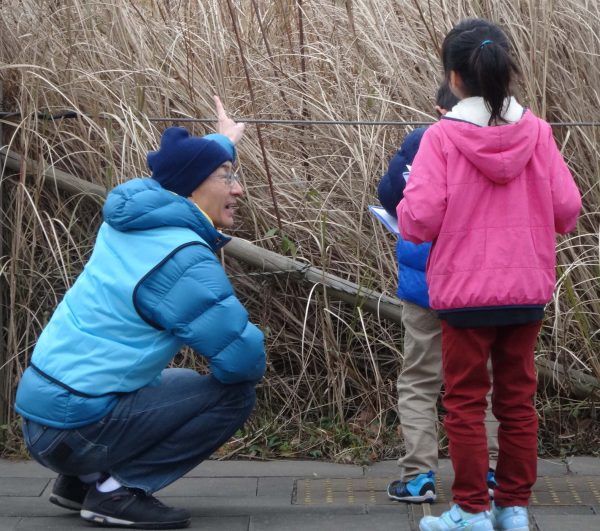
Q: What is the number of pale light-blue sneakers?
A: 2